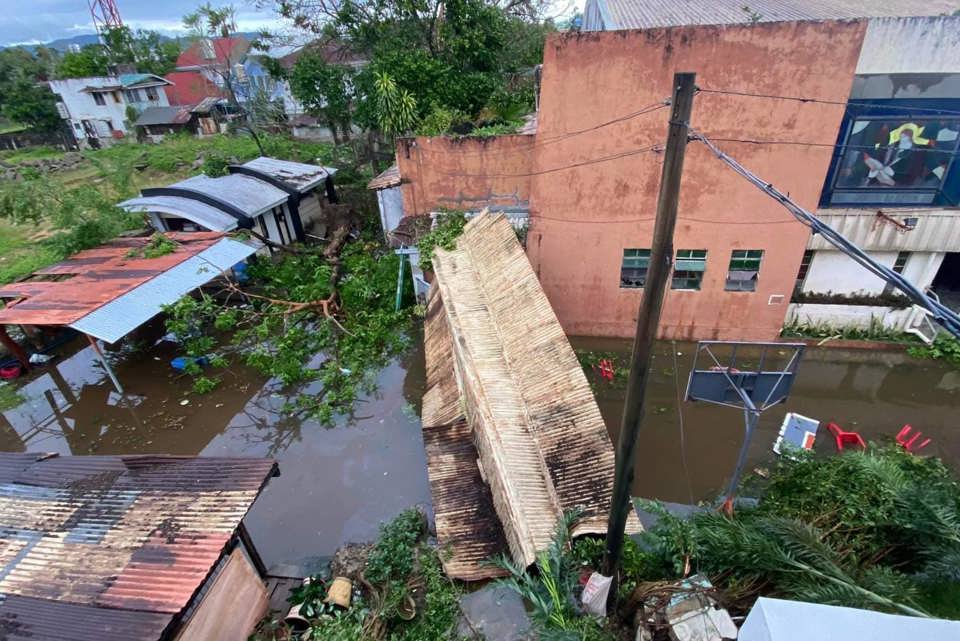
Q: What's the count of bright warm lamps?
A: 0